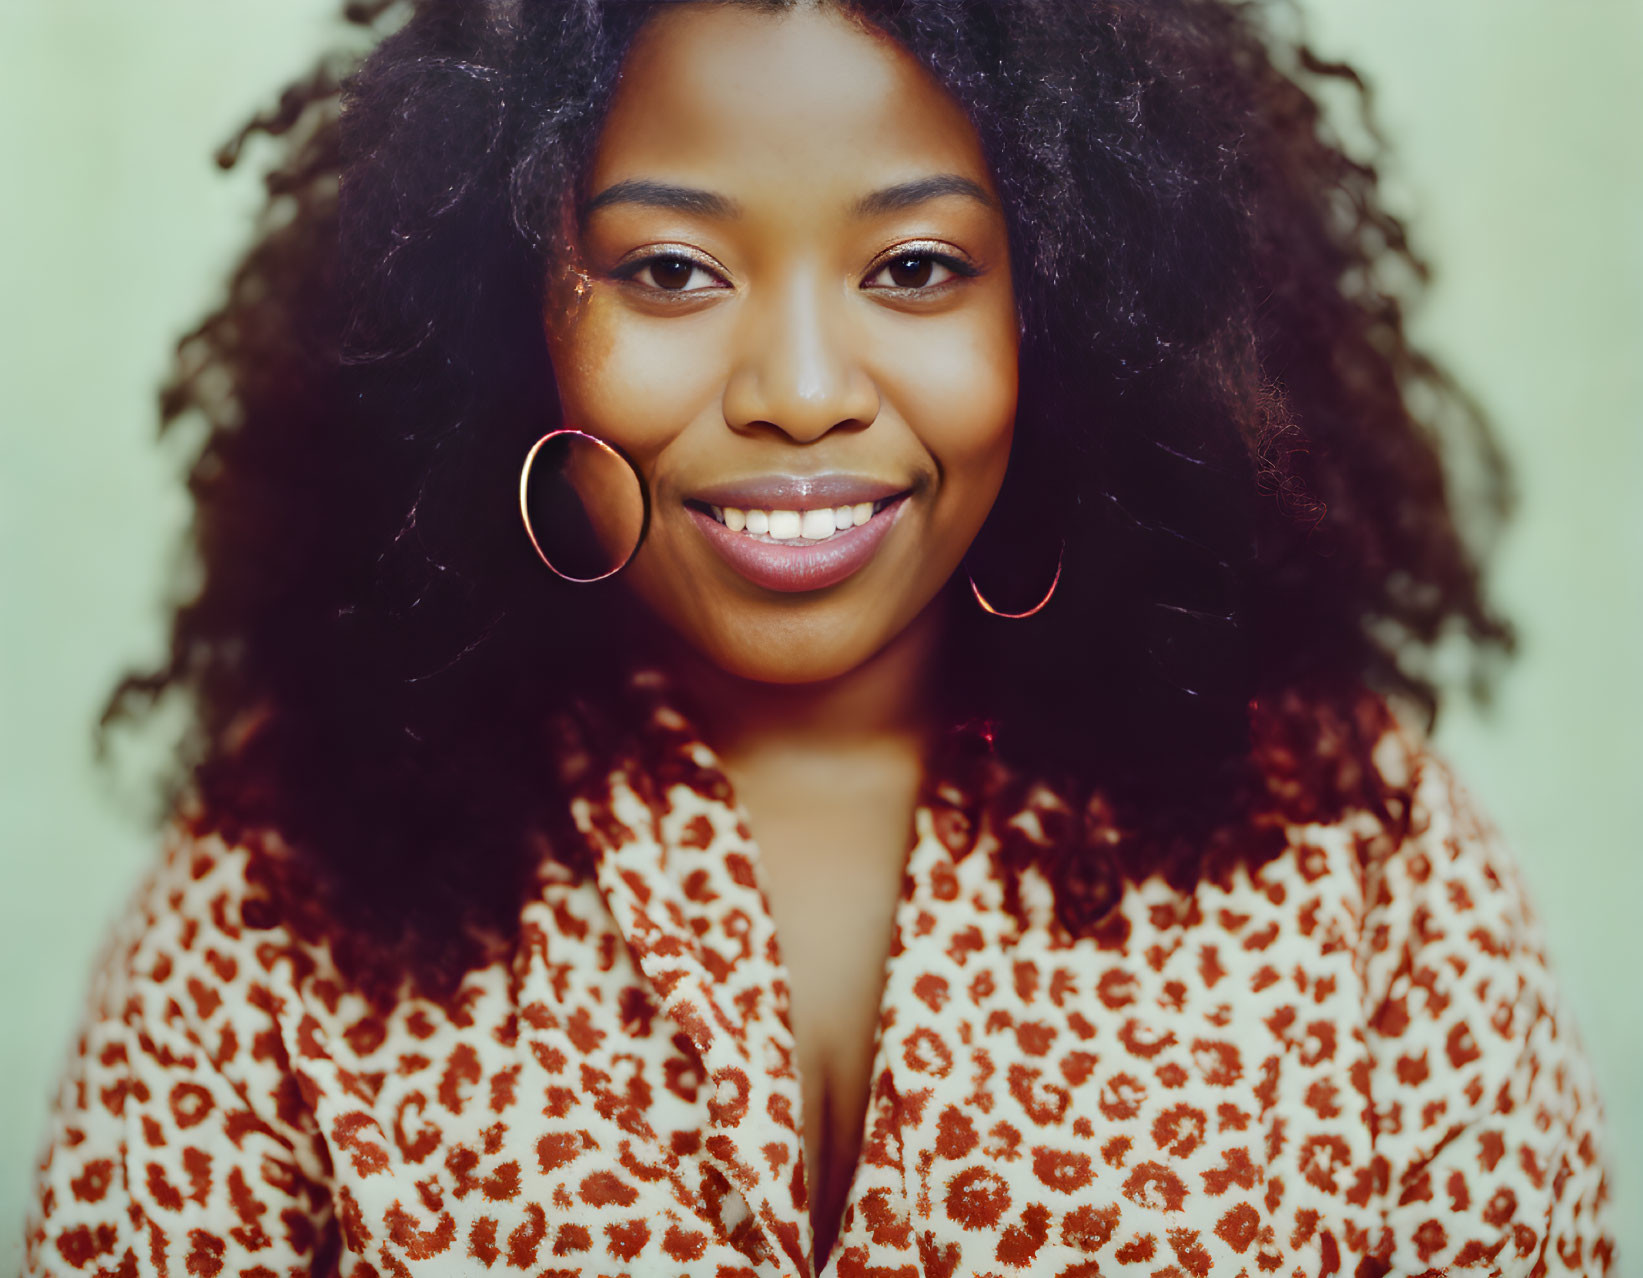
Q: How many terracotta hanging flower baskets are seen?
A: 0